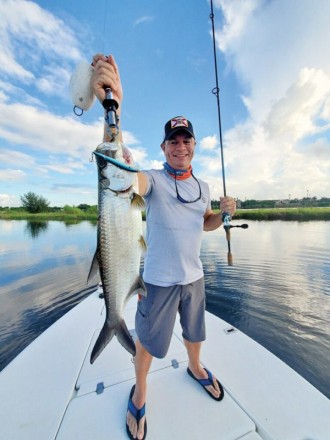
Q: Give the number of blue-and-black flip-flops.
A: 2